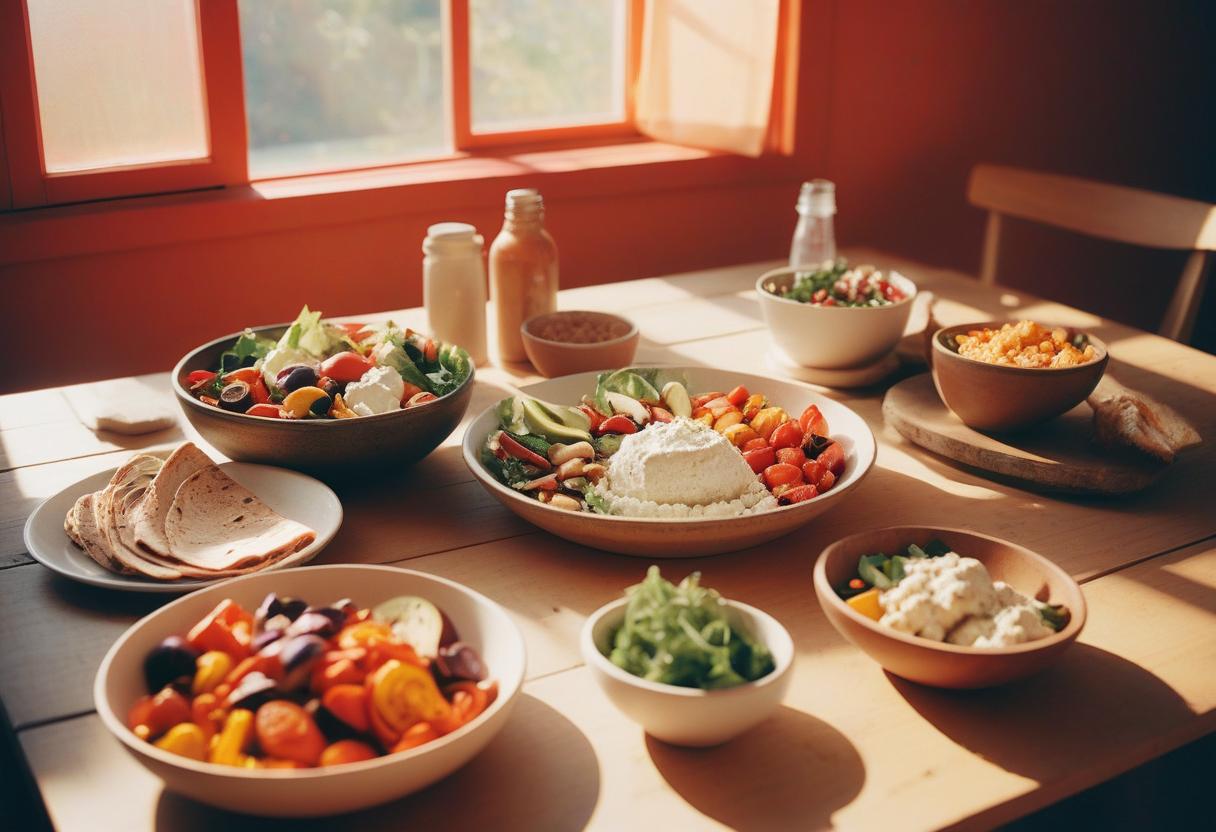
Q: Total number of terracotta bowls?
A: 3